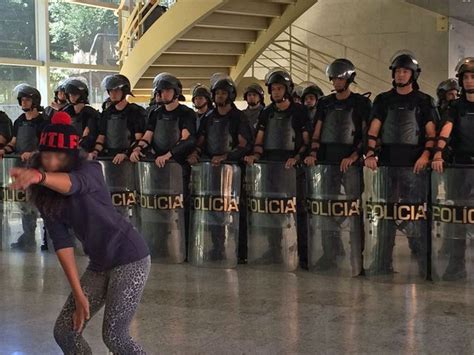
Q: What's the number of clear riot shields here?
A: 8